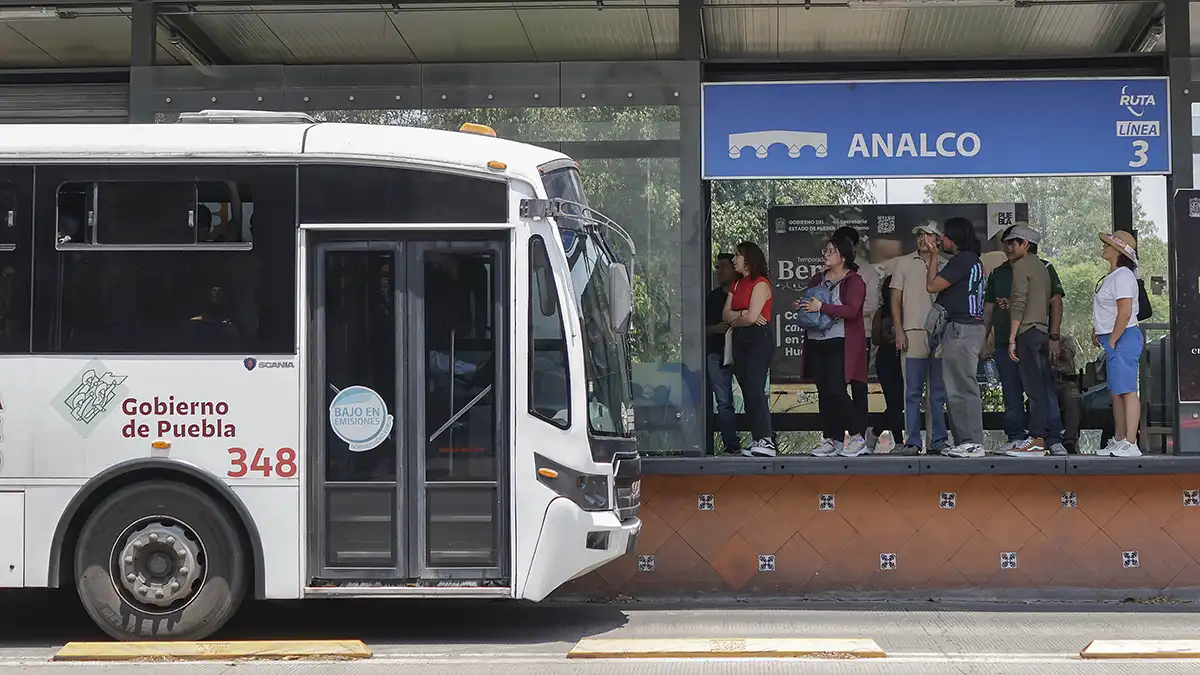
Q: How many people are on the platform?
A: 11